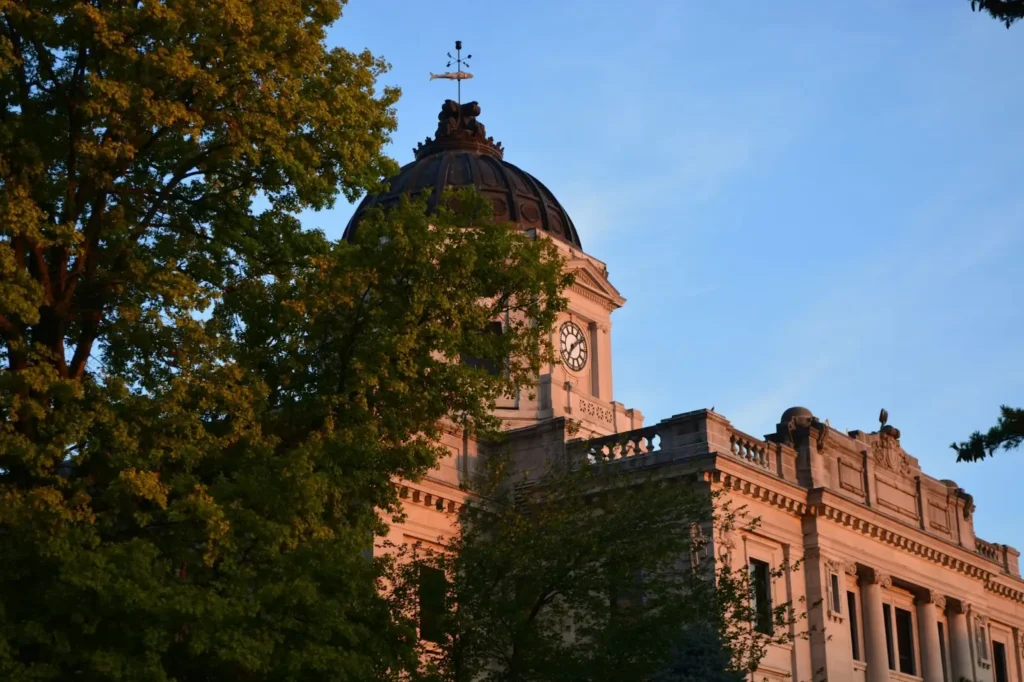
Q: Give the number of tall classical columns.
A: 3